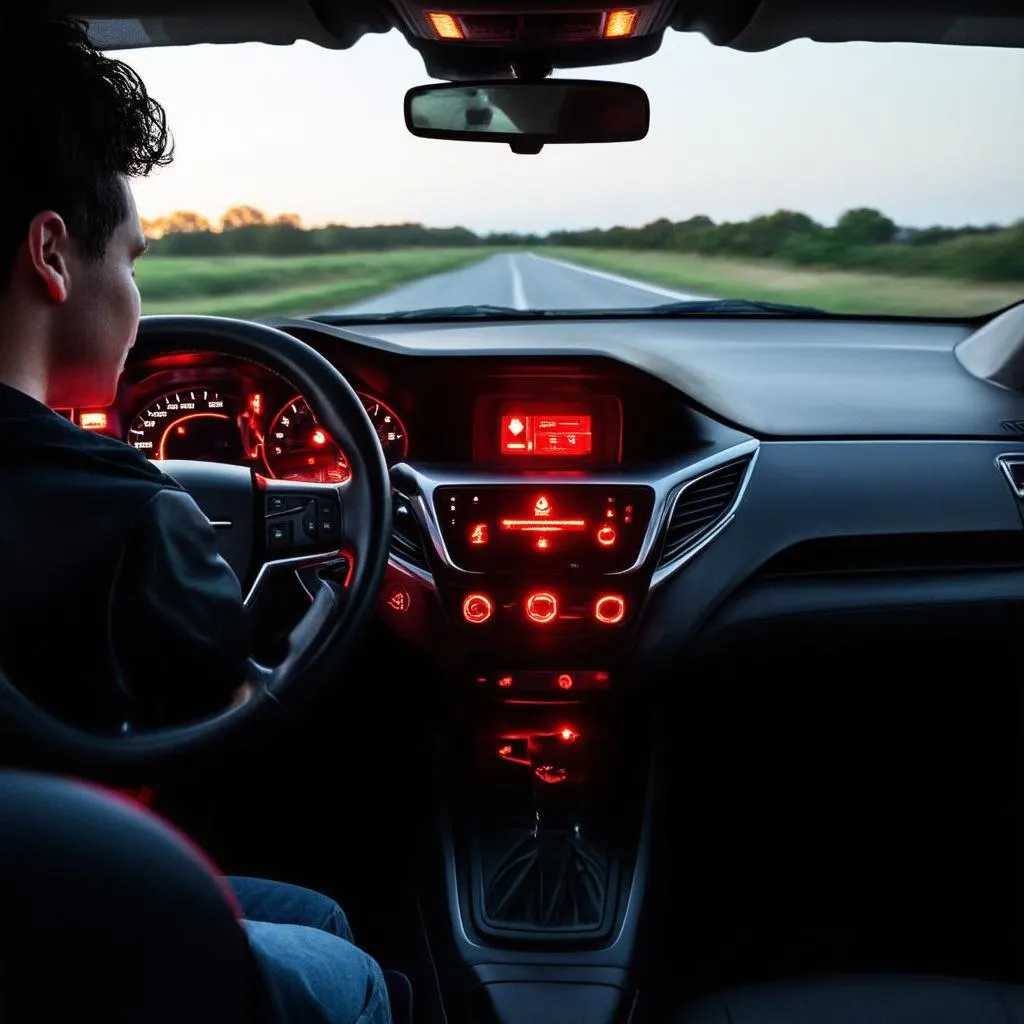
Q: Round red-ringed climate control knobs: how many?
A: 3